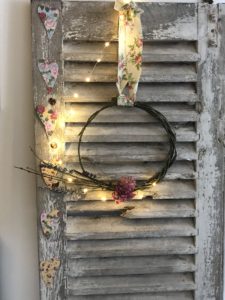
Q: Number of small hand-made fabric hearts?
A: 6